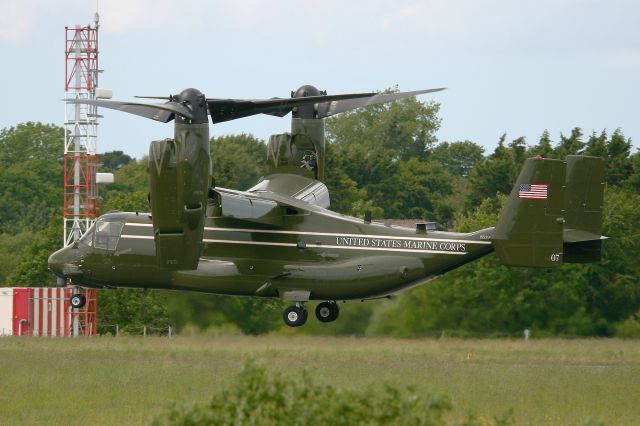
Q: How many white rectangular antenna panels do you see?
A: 2